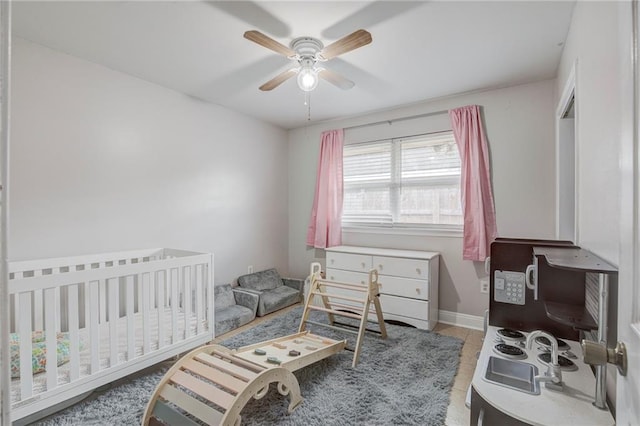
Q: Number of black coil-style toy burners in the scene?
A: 4